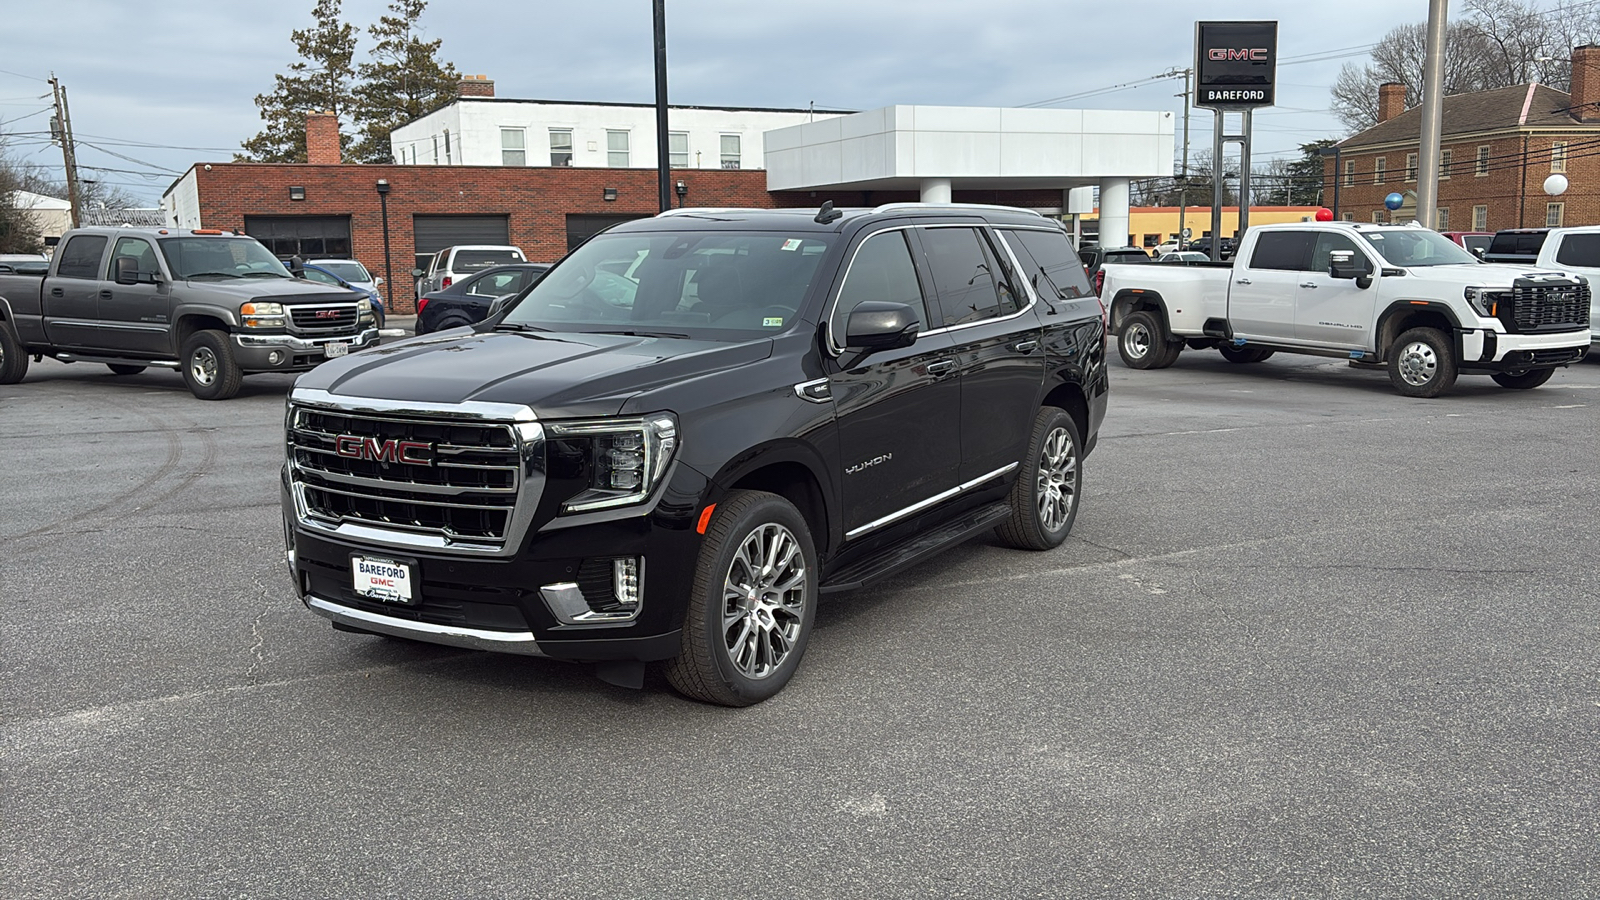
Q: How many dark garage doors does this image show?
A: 3